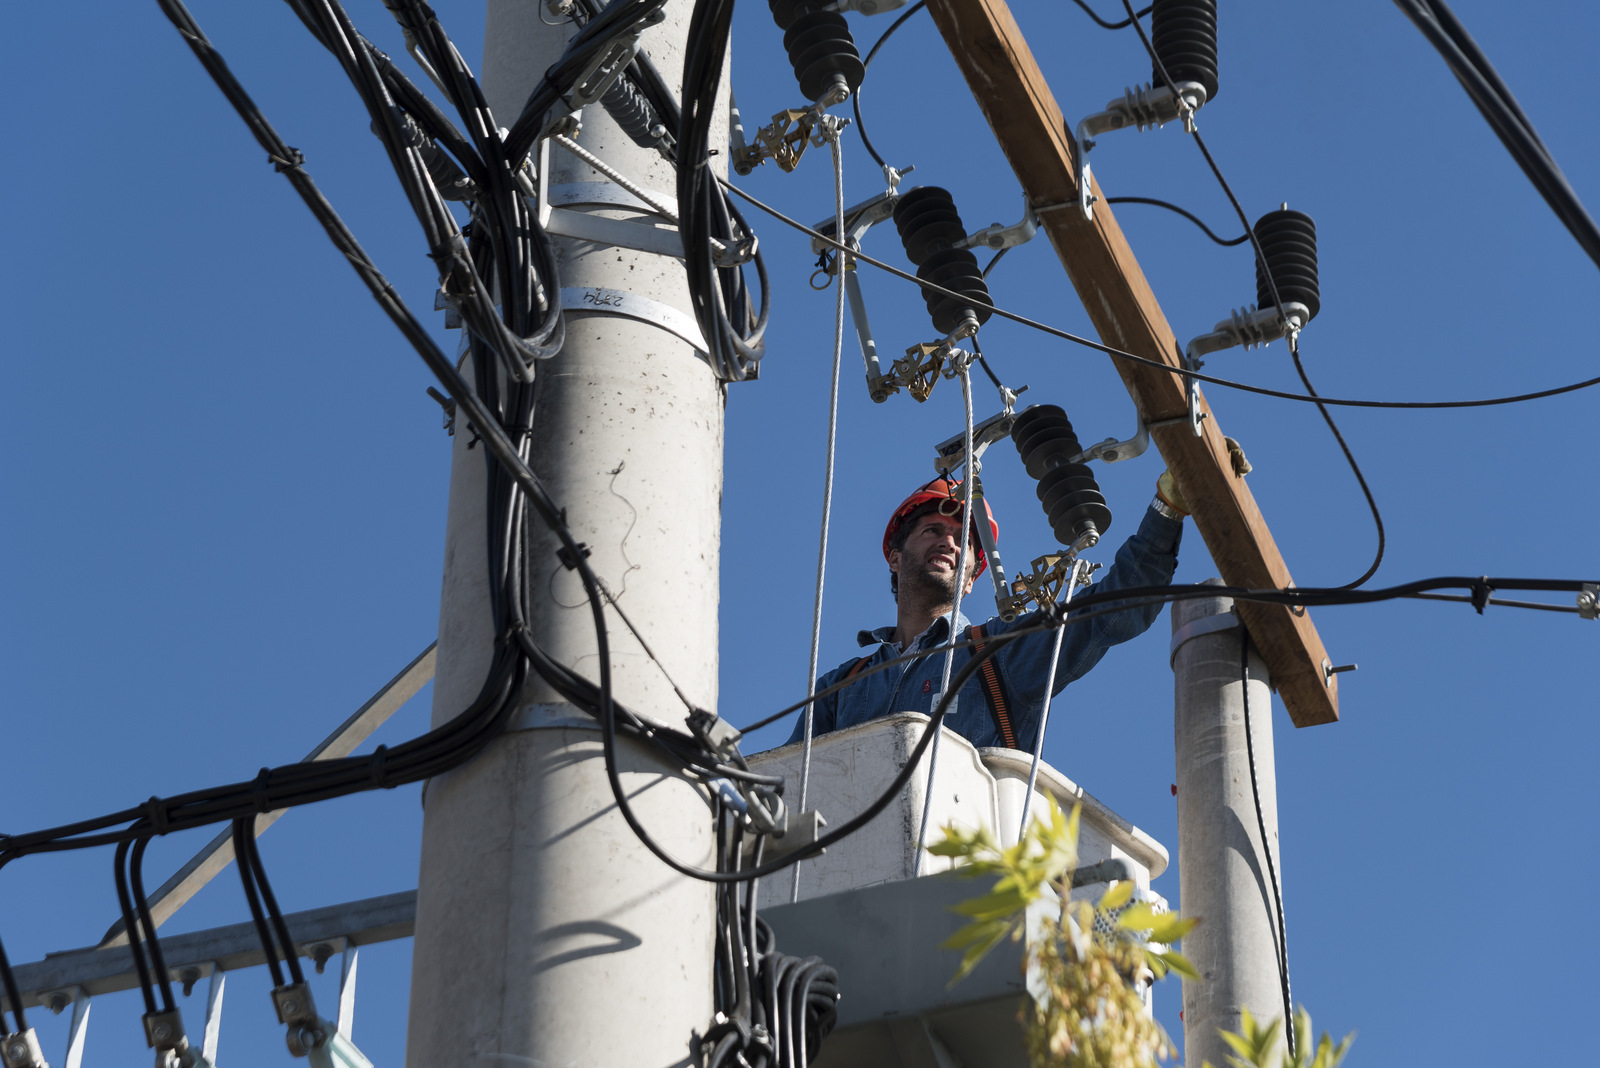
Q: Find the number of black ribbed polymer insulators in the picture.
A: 5